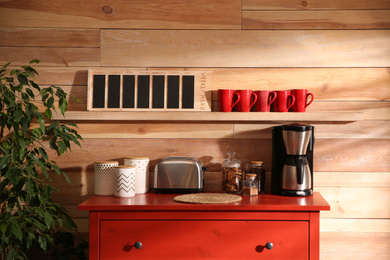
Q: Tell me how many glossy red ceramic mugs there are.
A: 5